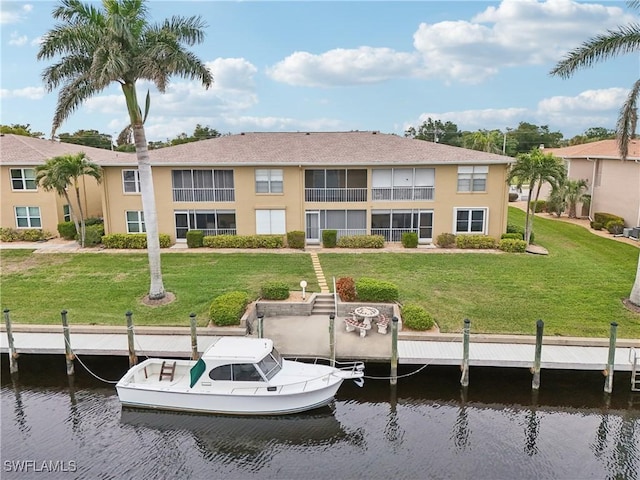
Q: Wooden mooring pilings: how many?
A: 10